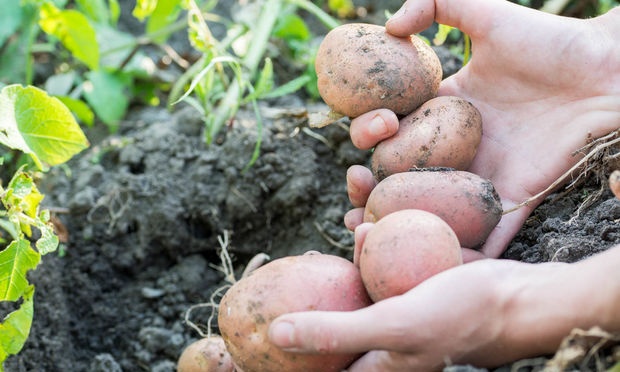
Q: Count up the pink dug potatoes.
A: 6